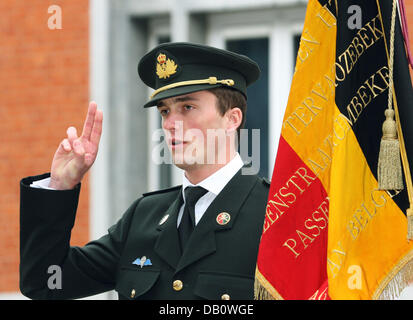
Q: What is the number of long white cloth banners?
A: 0